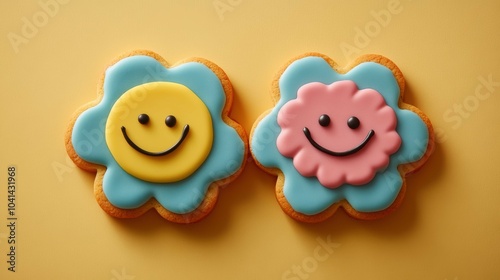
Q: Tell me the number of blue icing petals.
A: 12